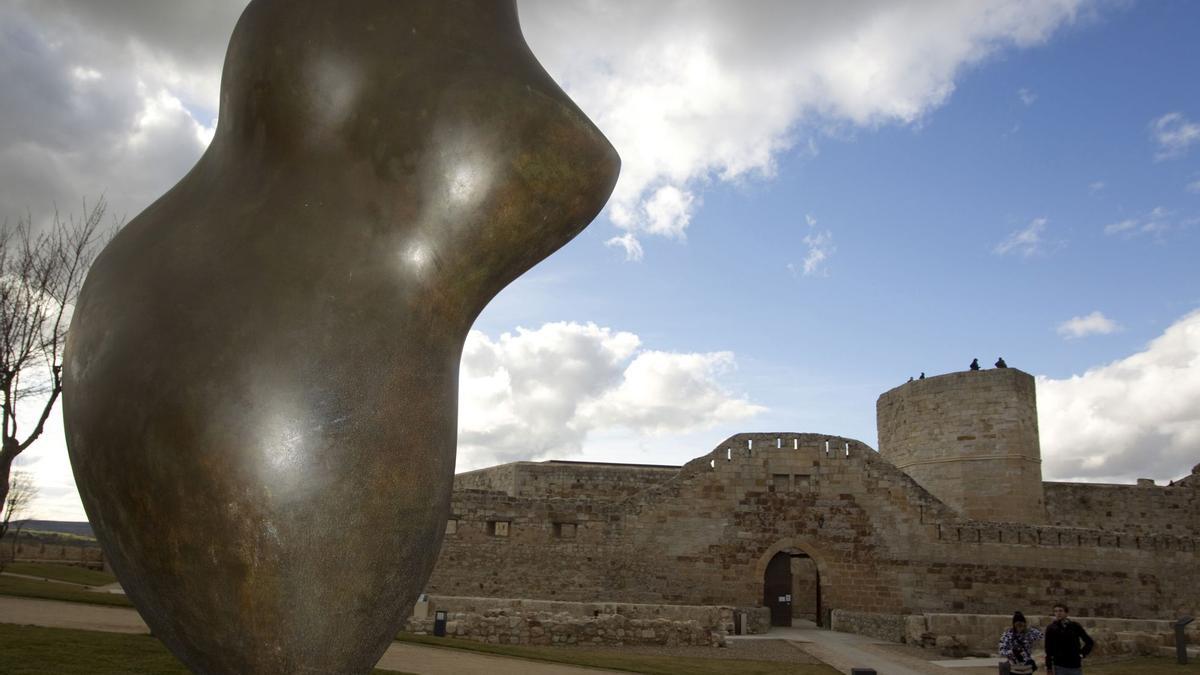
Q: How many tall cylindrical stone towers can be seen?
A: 1